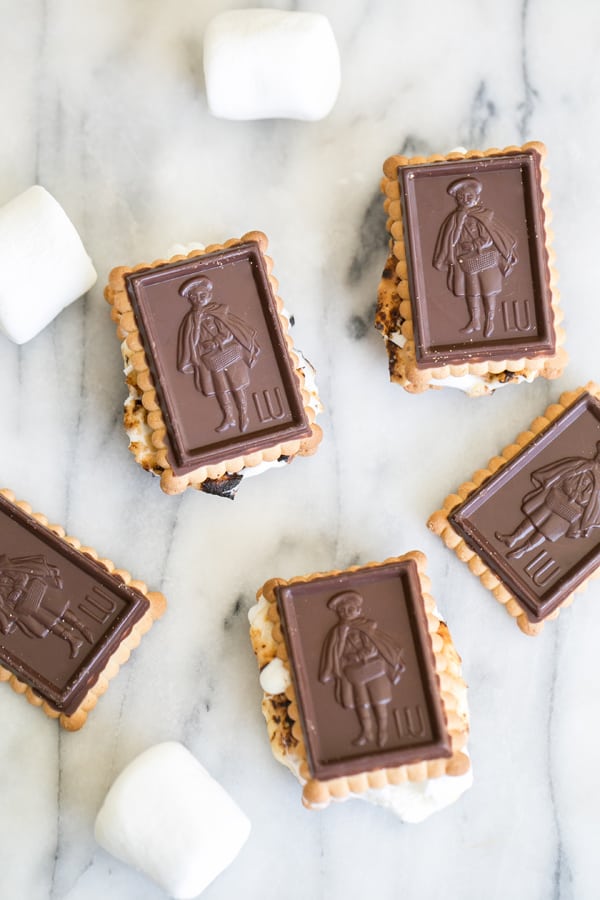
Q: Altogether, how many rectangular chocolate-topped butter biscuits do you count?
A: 5